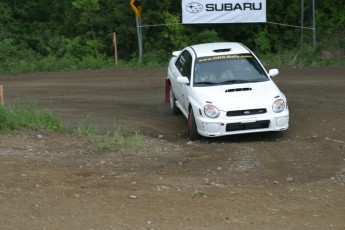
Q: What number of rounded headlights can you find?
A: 2